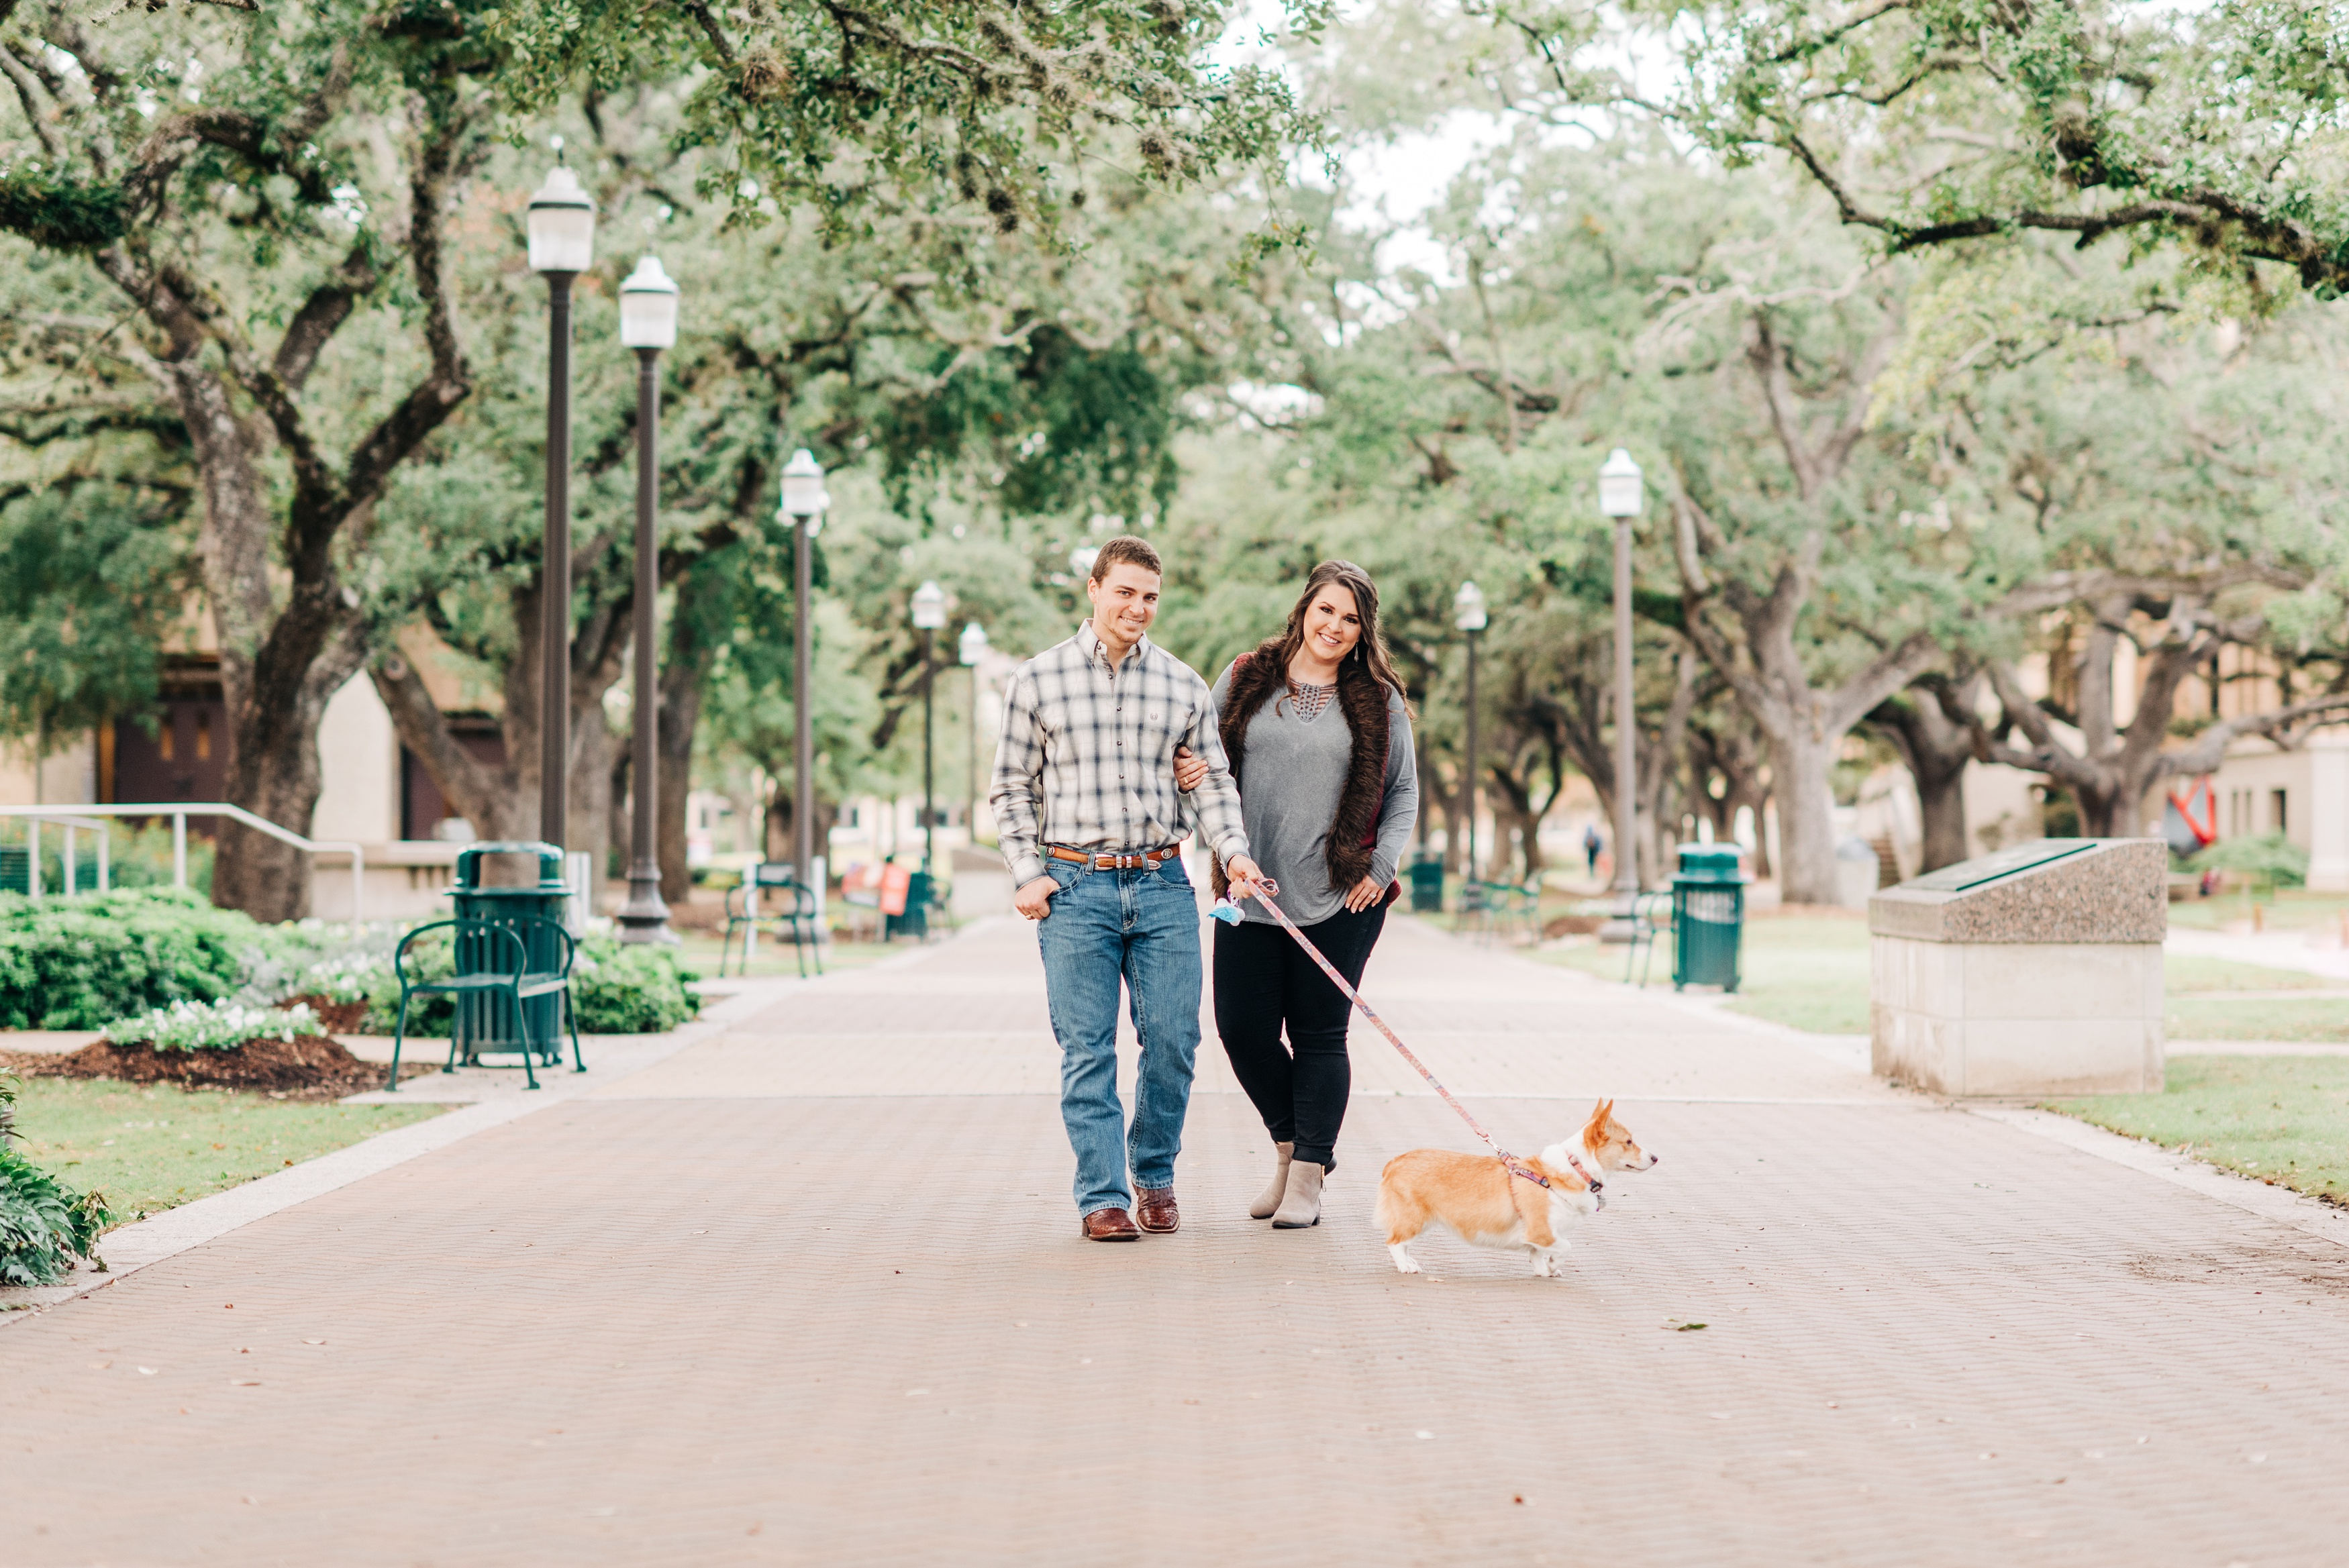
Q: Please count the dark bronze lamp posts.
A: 7